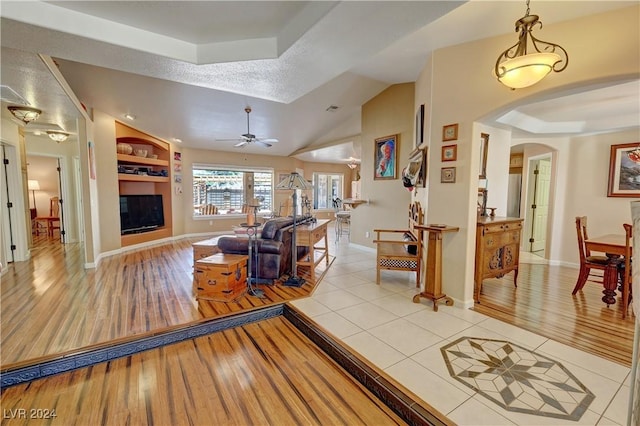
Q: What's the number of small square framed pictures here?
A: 3